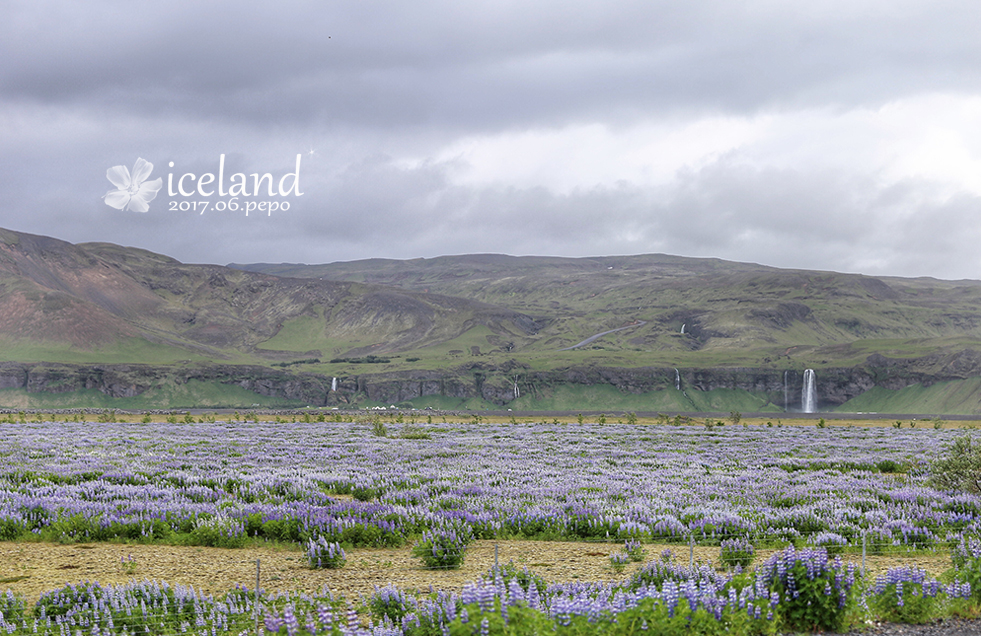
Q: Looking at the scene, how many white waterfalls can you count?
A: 6